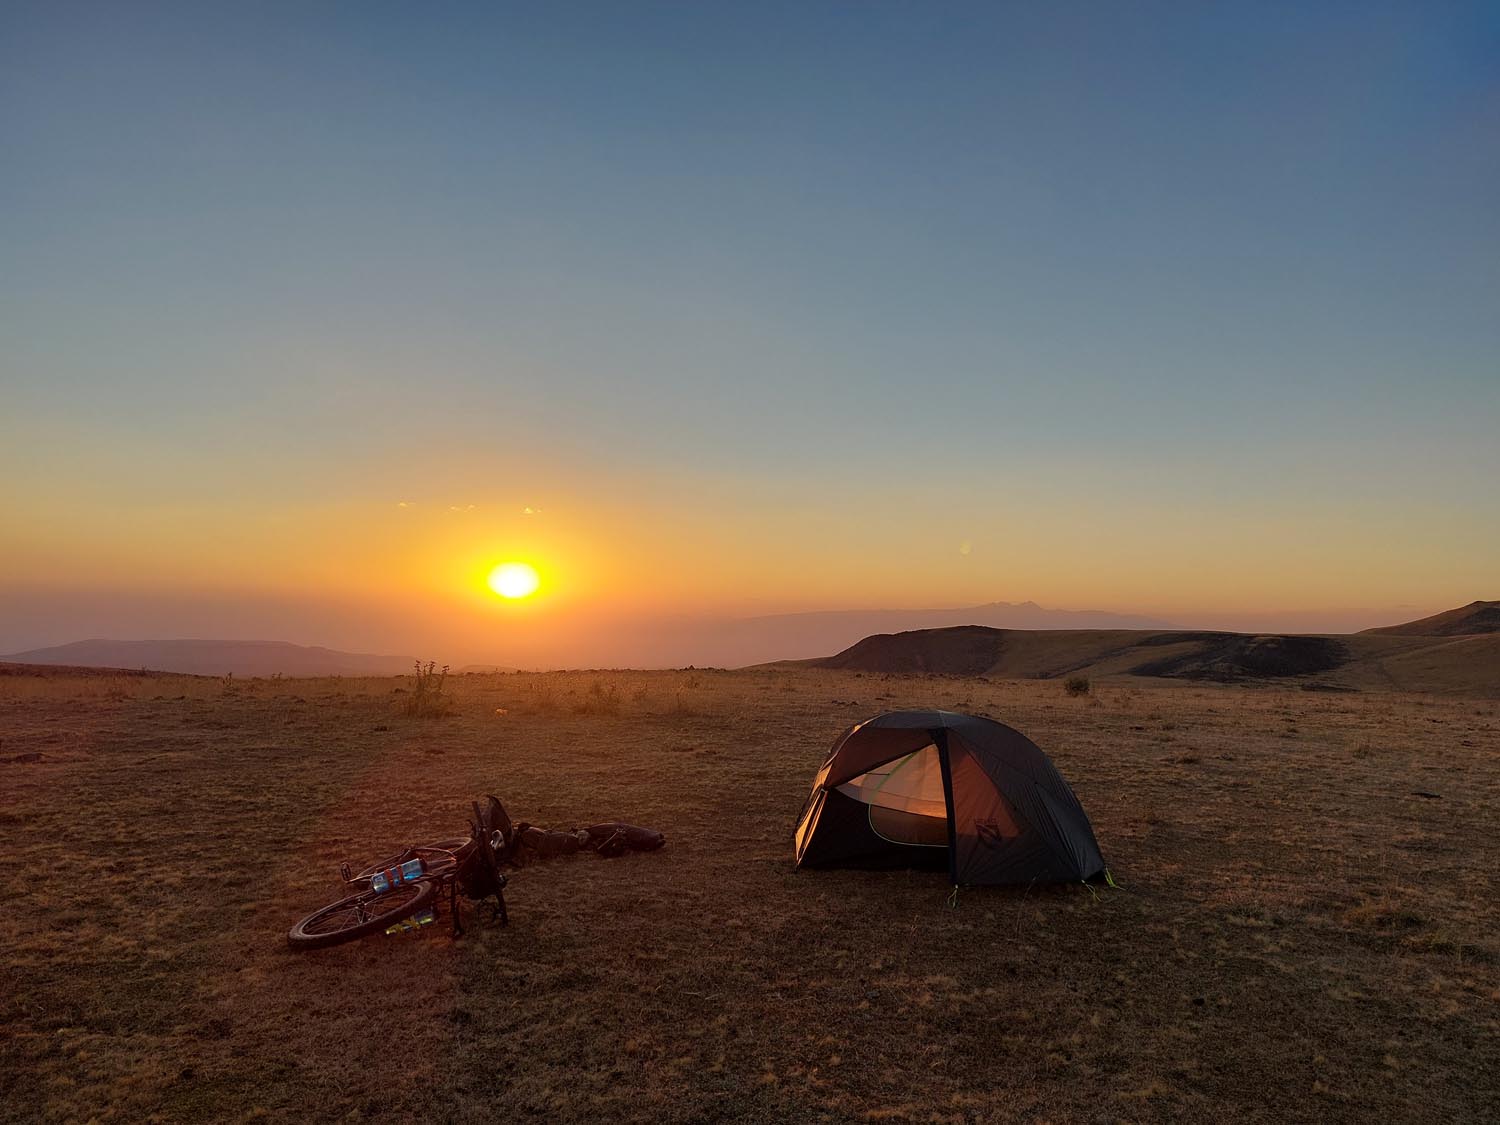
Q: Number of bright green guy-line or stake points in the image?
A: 3